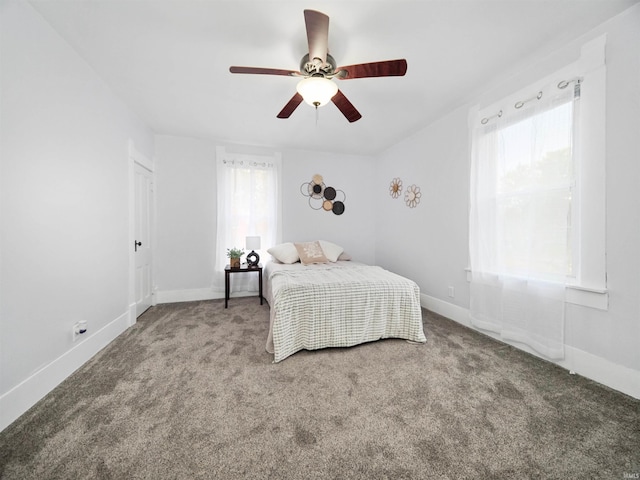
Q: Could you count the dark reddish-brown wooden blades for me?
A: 5